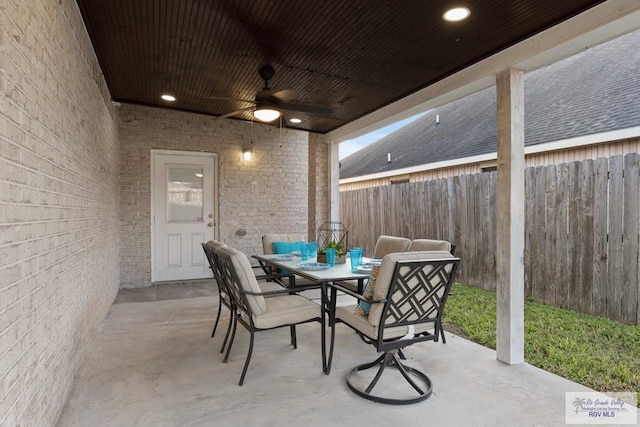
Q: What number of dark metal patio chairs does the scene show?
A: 6